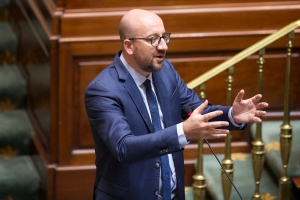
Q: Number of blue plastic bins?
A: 0